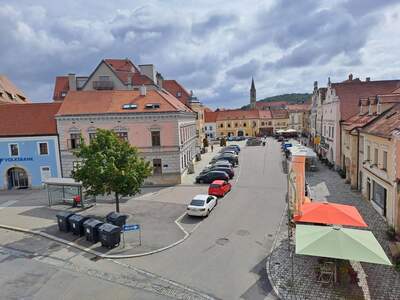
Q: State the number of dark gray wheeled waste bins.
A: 5